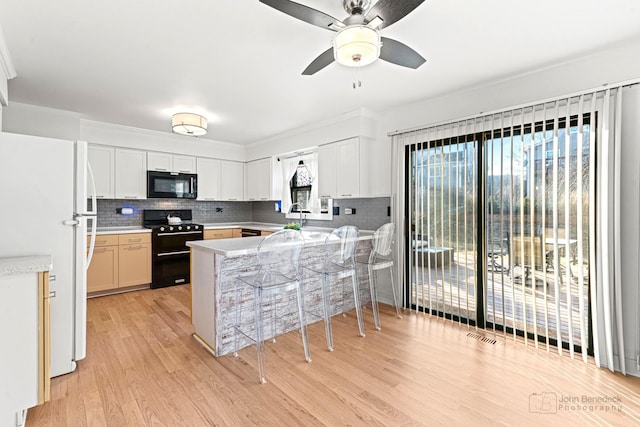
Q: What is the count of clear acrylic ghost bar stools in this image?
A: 3